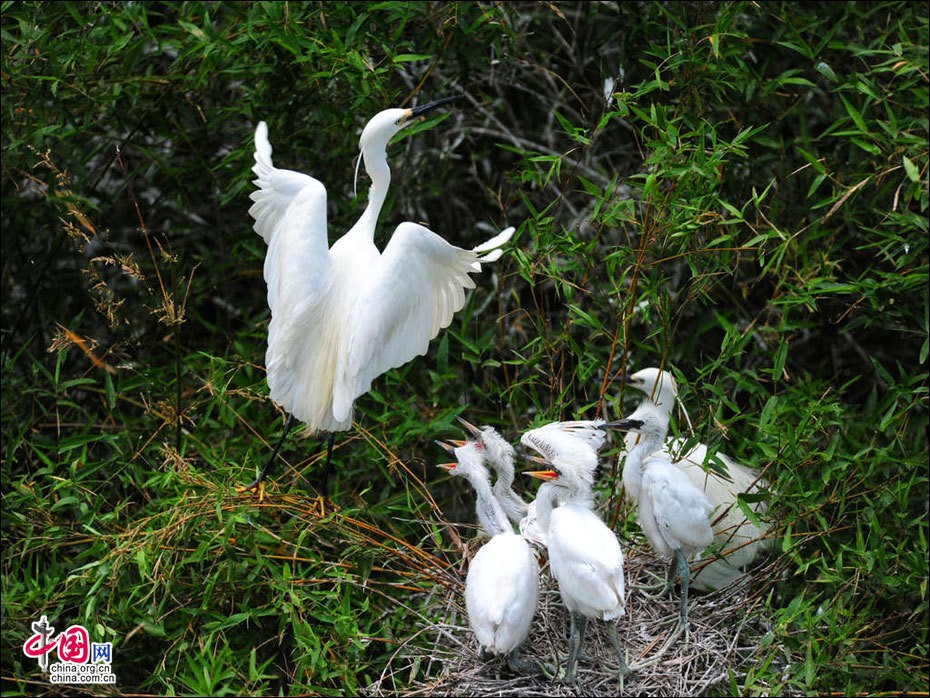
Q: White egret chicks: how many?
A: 4